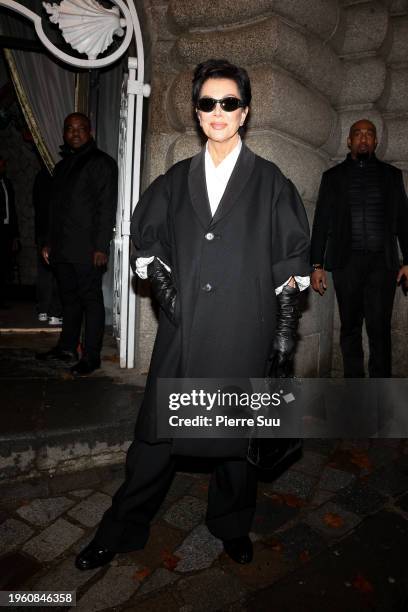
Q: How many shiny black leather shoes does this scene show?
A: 2